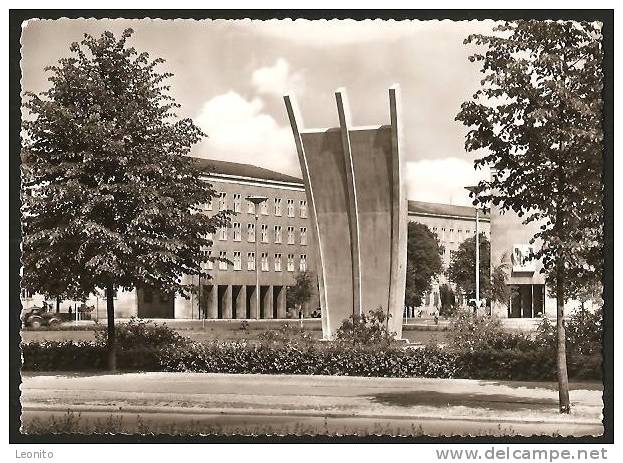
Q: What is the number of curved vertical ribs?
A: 3